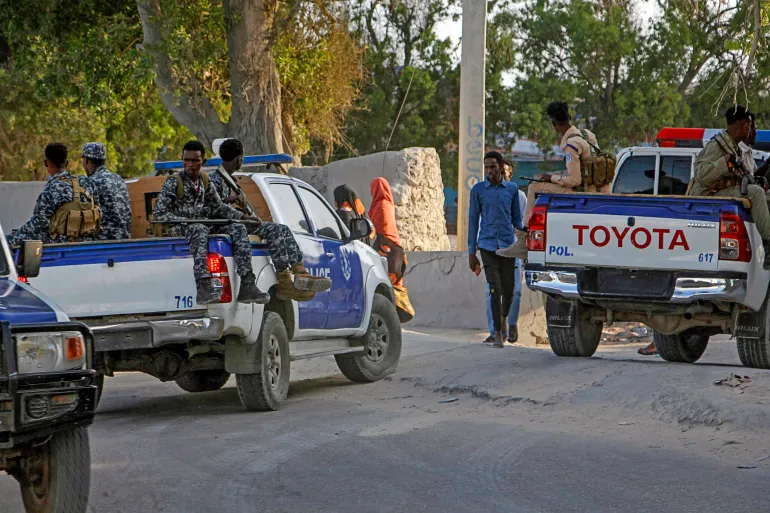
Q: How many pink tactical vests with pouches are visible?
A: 0